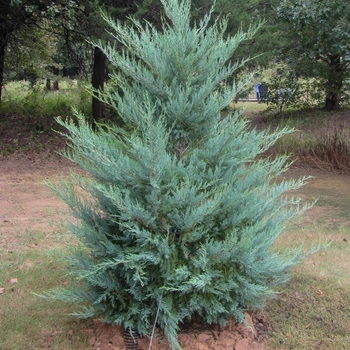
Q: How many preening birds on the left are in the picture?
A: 0